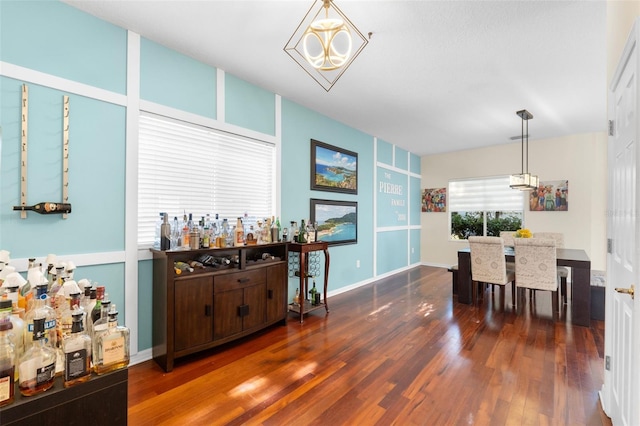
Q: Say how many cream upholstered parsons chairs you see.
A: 4